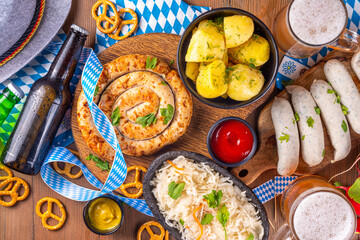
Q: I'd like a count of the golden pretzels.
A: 8